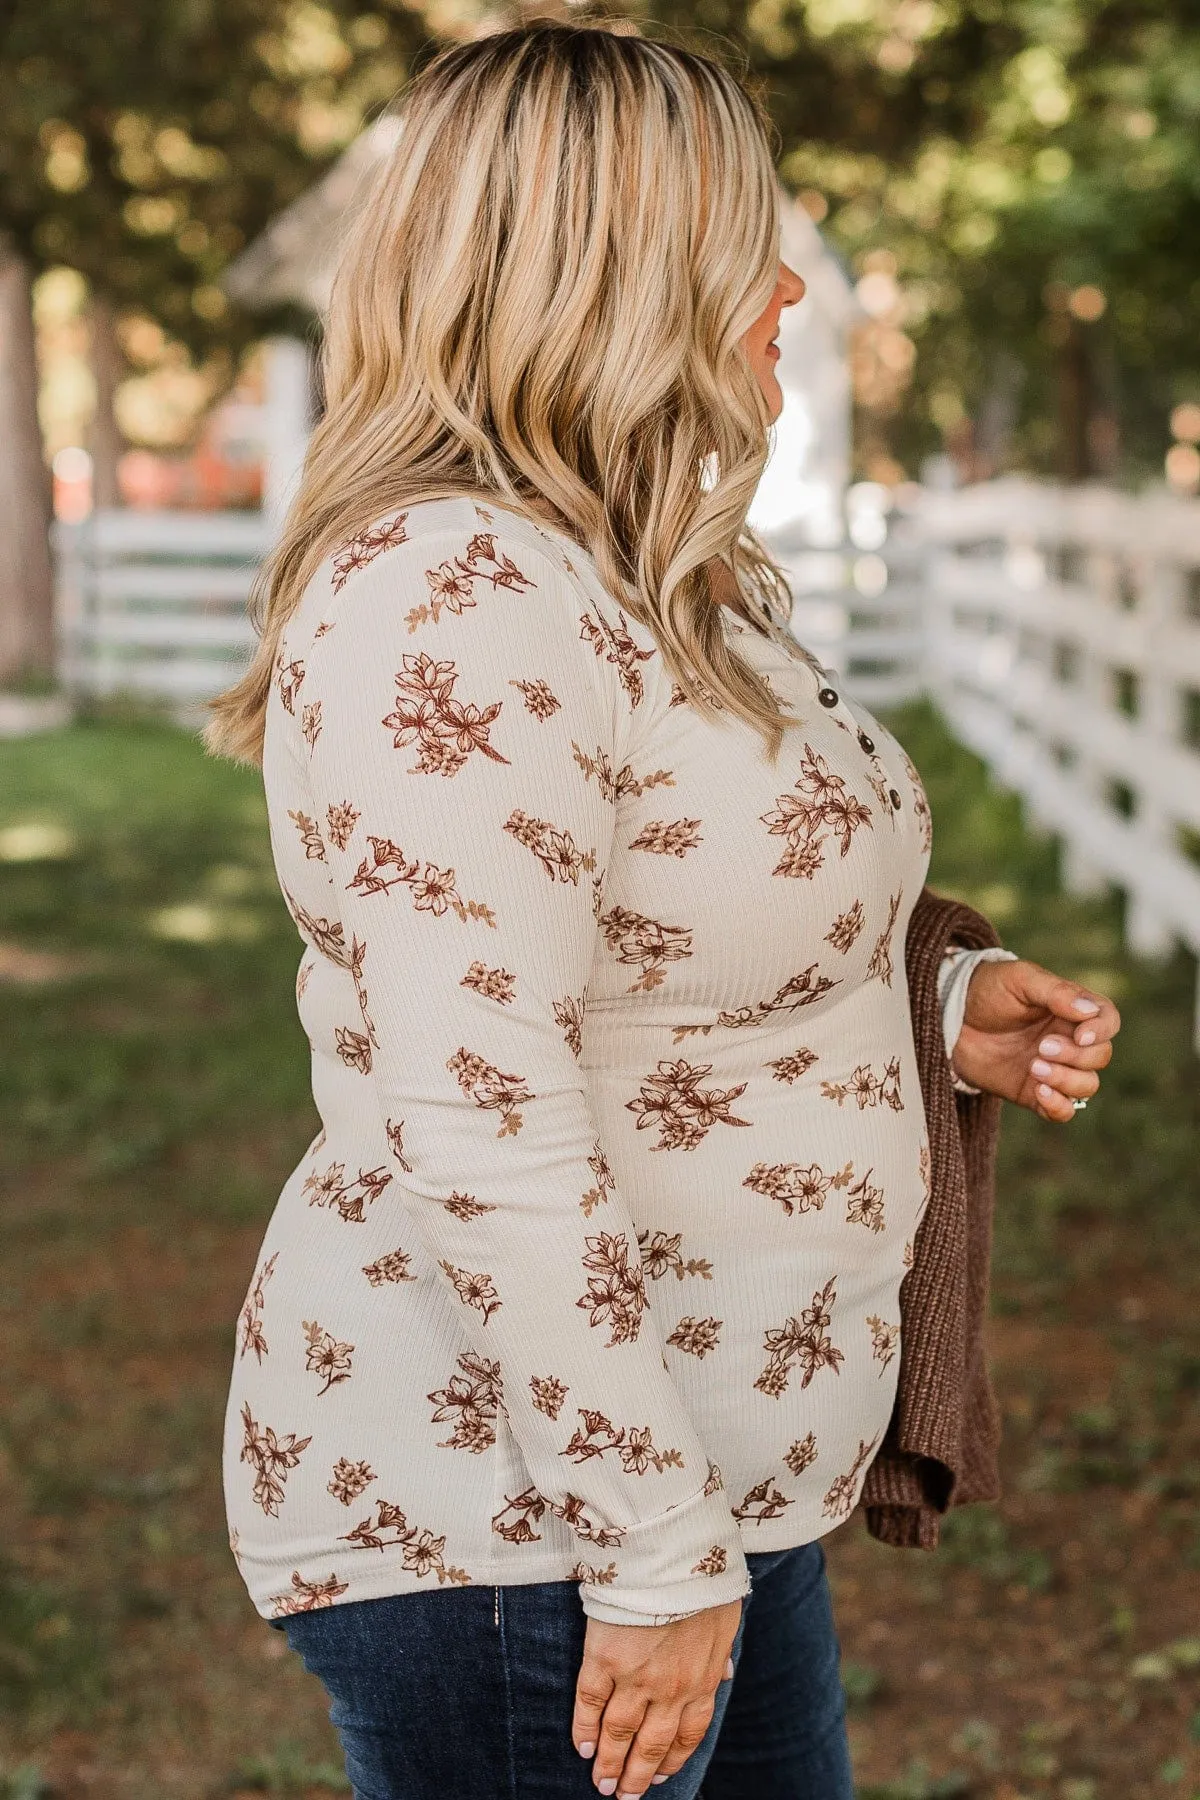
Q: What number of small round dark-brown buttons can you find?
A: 3